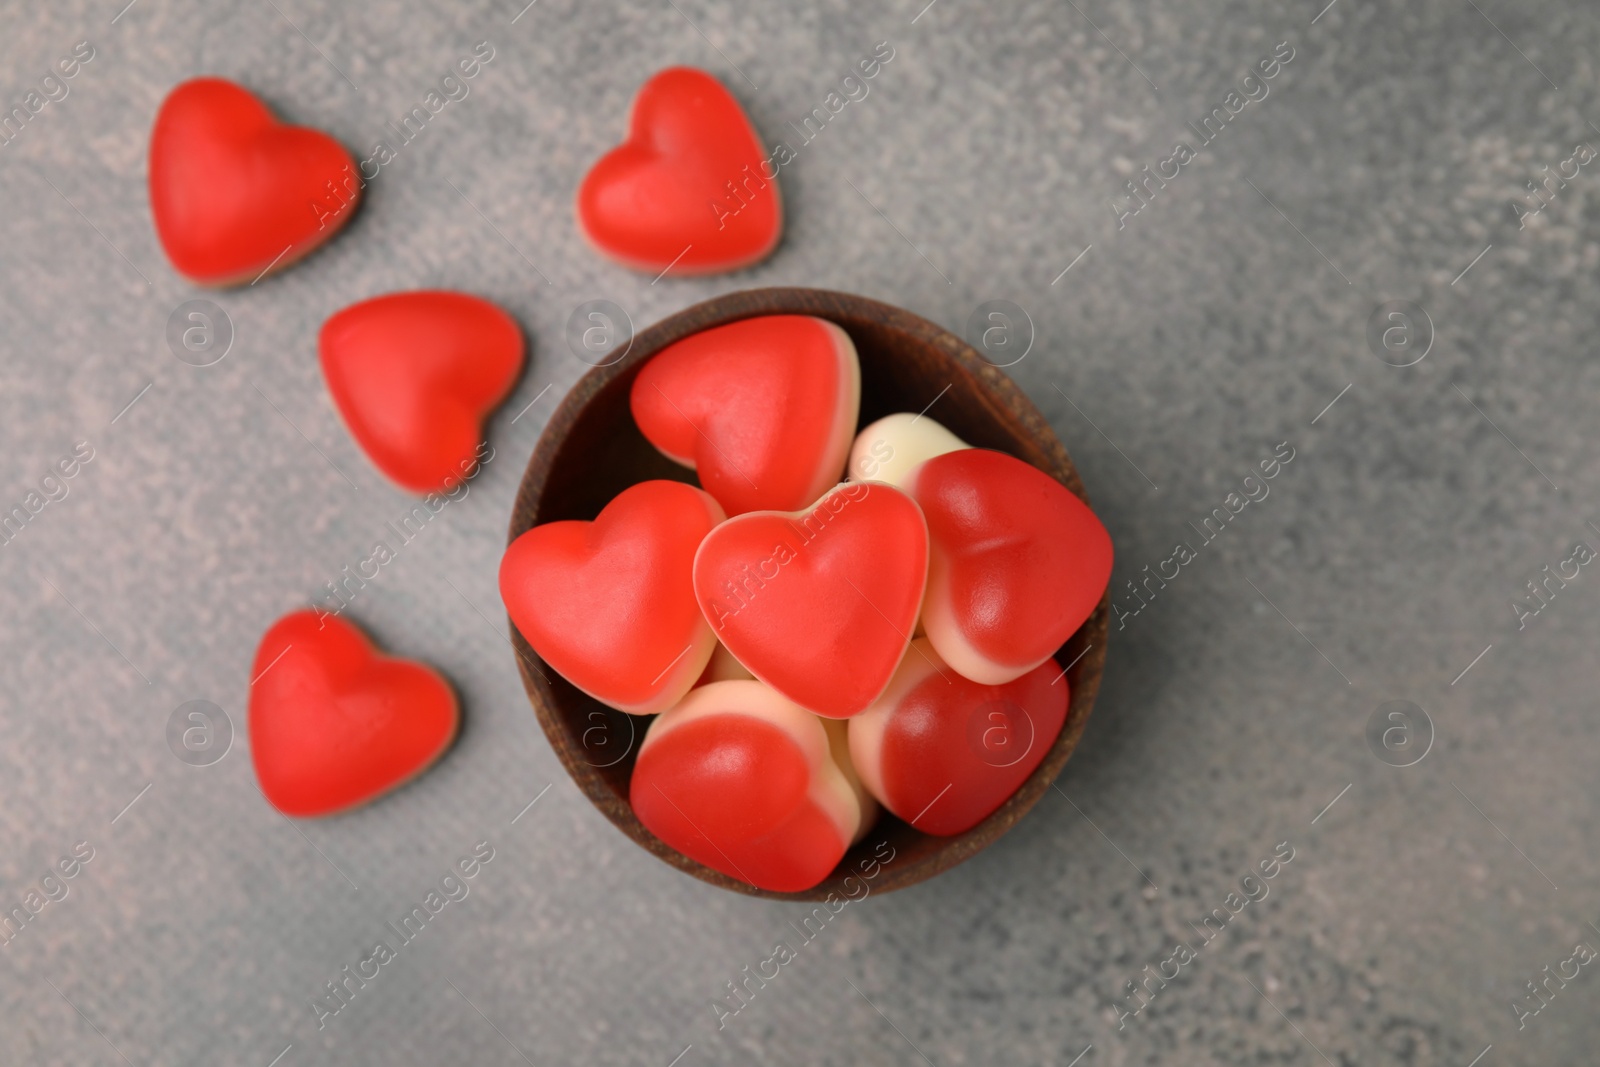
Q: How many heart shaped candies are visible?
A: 11